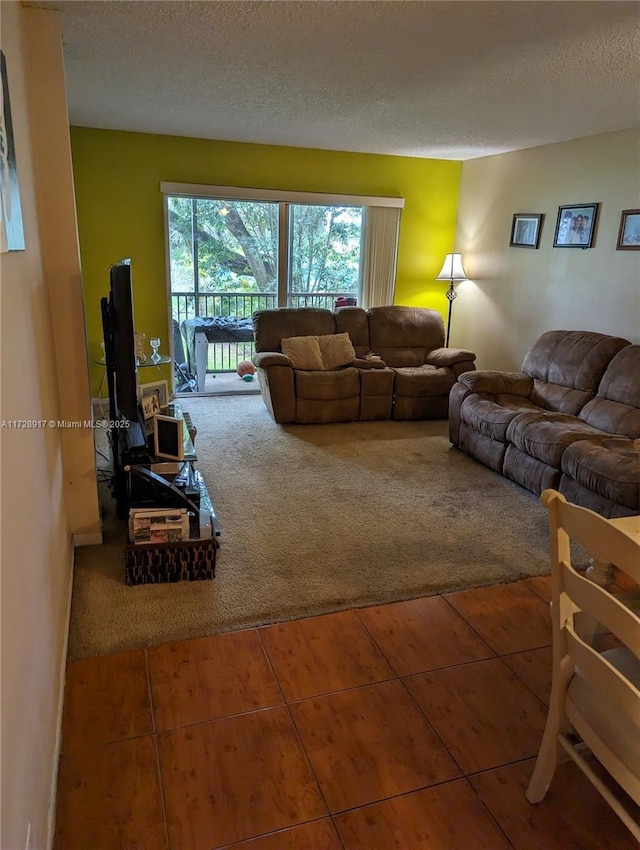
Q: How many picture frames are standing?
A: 3